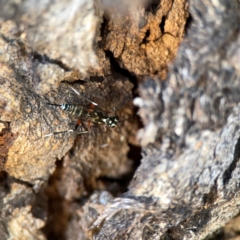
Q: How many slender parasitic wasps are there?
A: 1